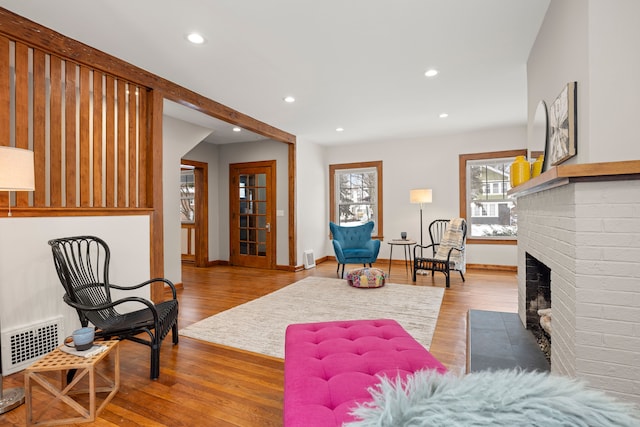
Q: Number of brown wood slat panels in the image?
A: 11